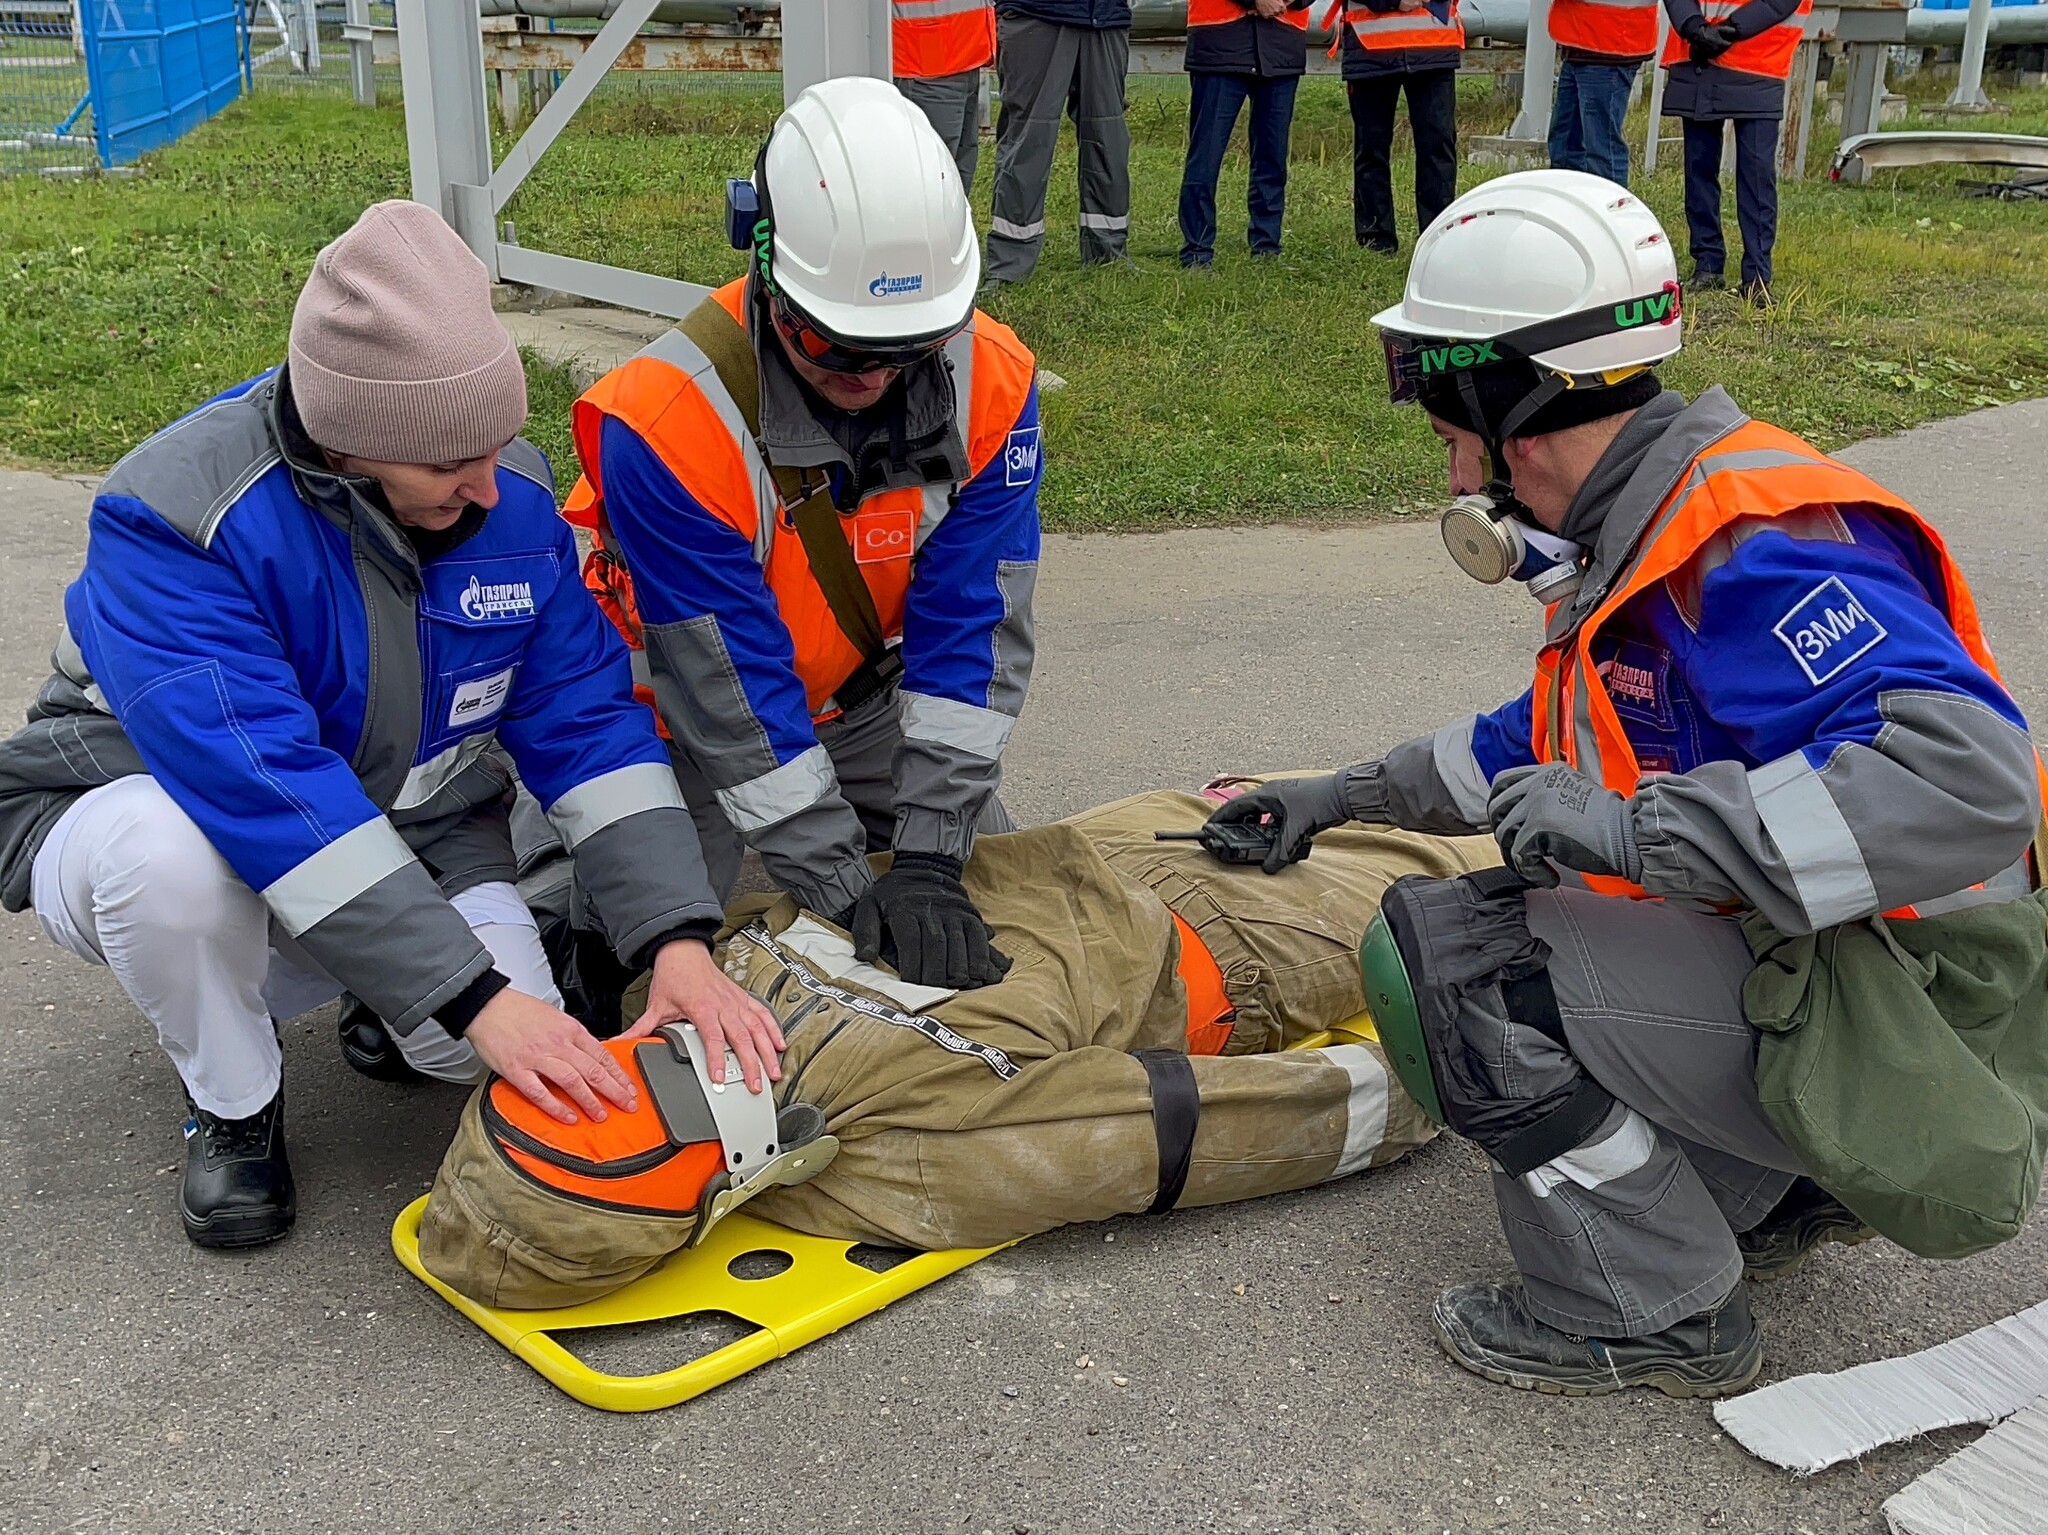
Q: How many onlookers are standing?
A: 6